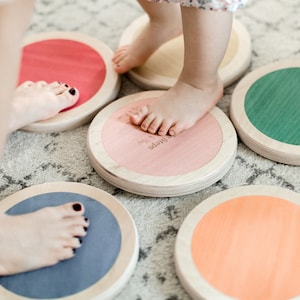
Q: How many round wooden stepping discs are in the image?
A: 6